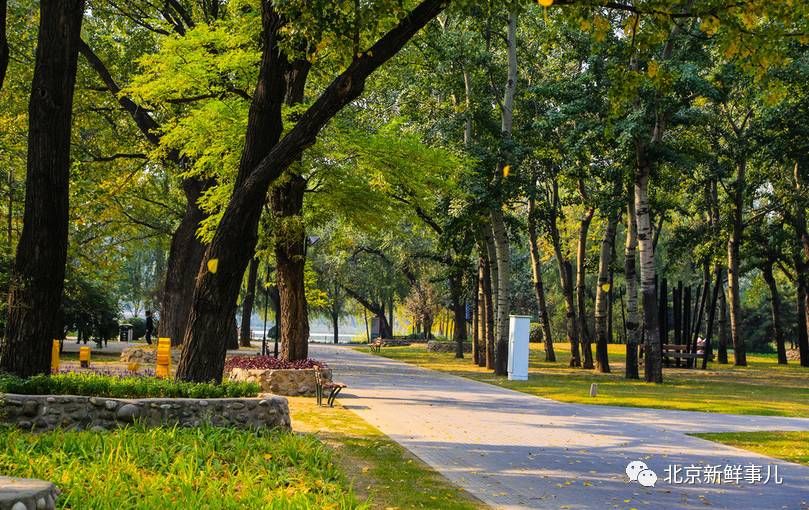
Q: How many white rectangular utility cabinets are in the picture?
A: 1